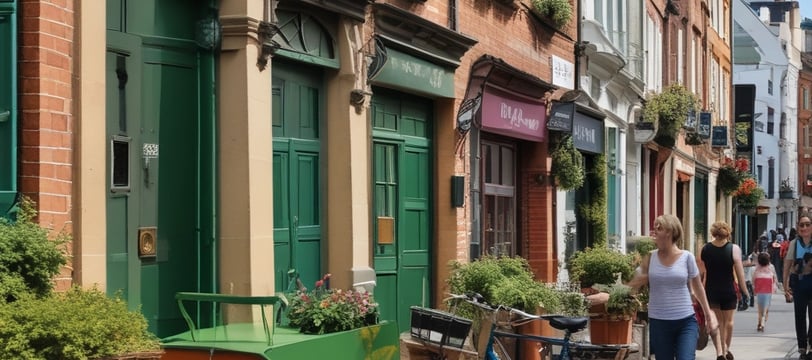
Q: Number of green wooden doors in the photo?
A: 3